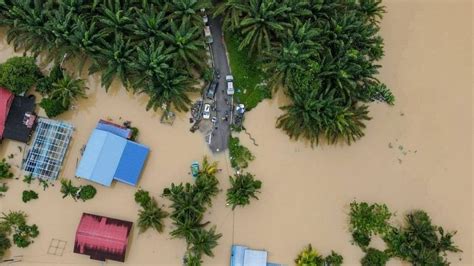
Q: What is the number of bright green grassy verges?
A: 1